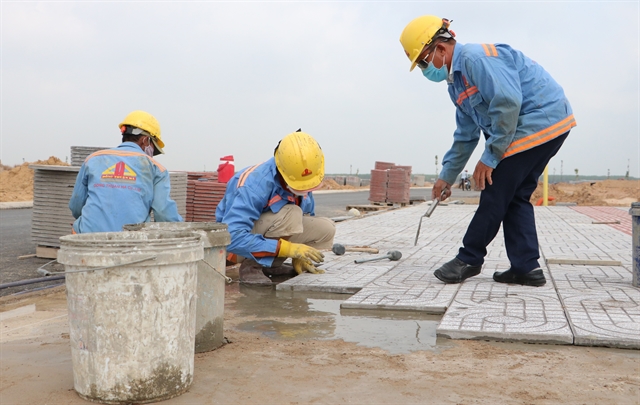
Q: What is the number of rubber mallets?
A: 2